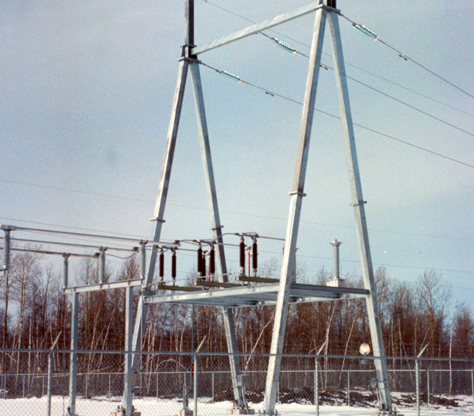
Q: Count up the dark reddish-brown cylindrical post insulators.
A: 7